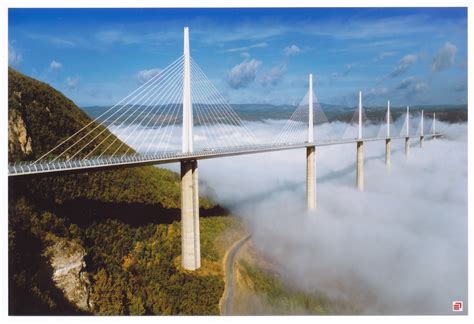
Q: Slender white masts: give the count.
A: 7